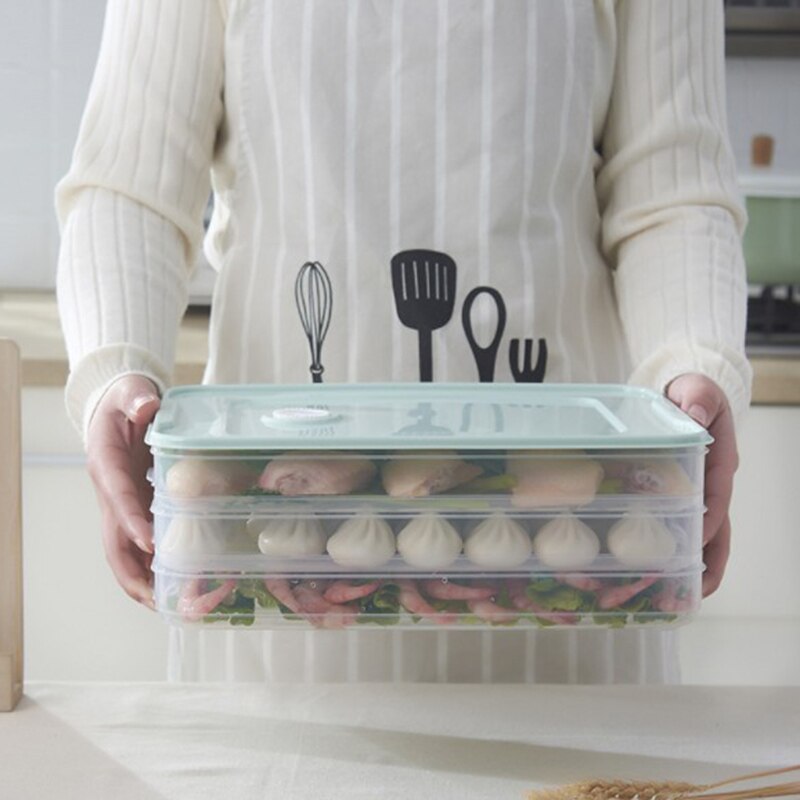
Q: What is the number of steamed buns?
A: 7